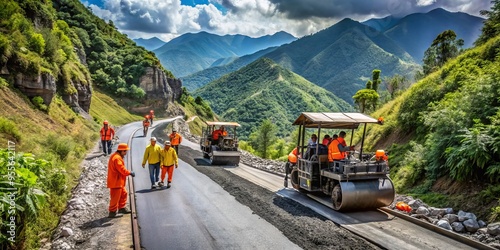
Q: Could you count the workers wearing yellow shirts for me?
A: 2